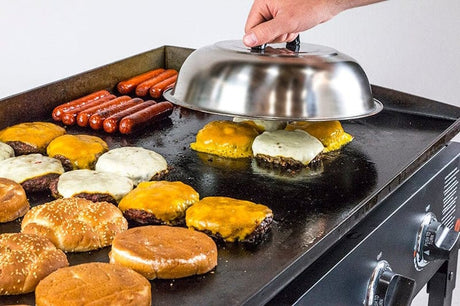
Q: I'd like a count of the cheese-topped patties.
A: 12